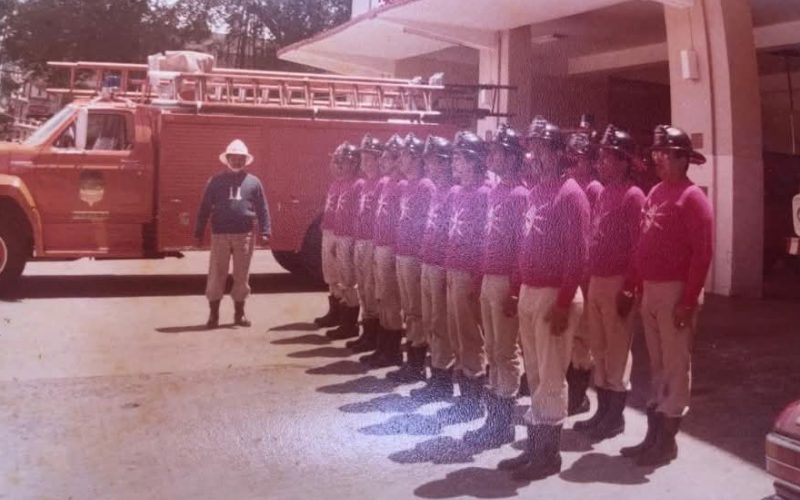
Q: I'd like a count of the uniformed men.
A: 13